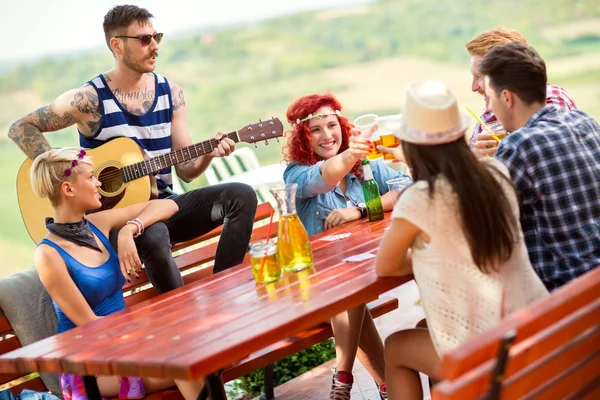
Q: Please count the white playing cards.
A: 2